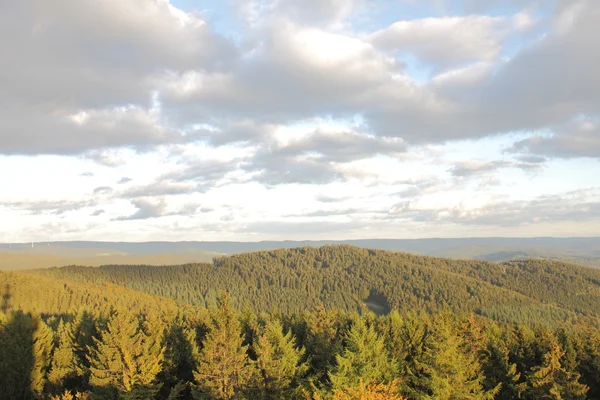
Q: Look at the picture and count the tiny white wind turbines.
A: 3